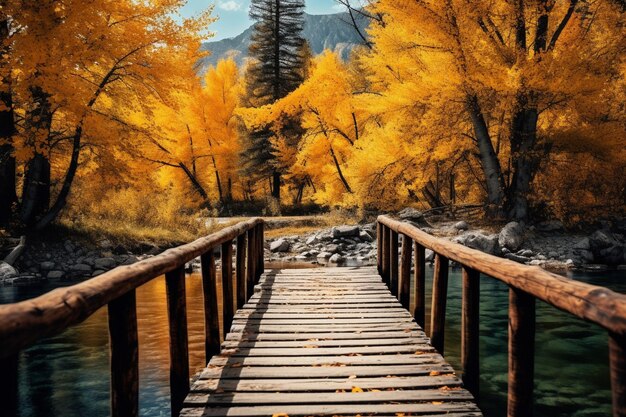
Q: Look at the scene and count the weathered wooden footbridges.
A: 1